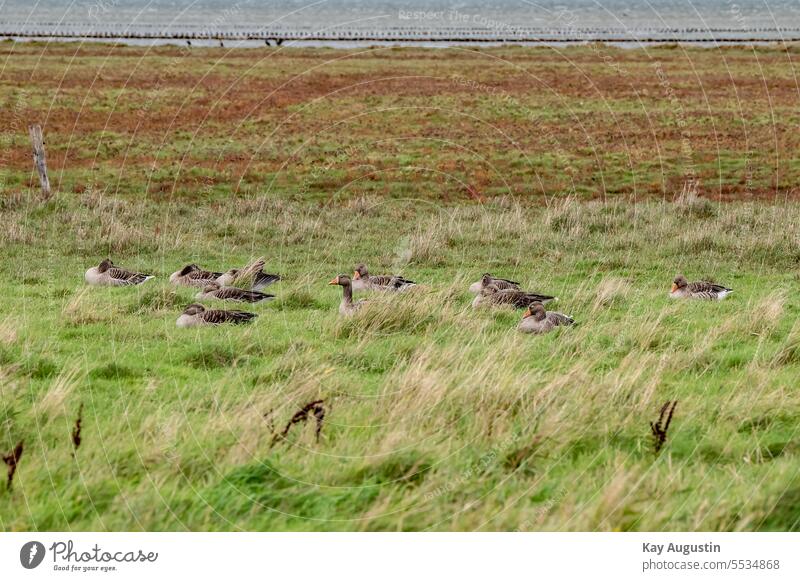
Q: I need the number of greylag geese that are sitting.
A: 11